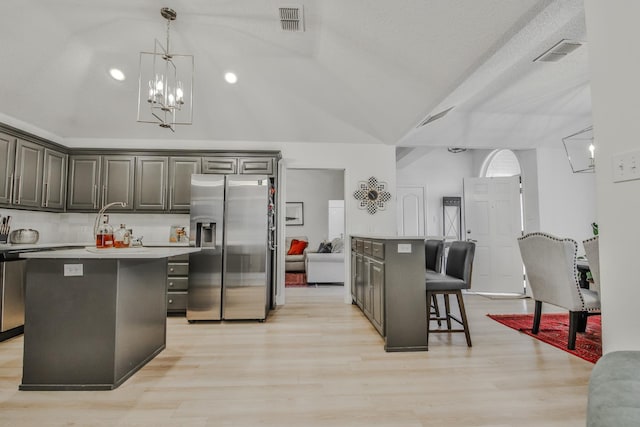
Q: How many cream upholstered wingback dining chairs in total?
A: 2